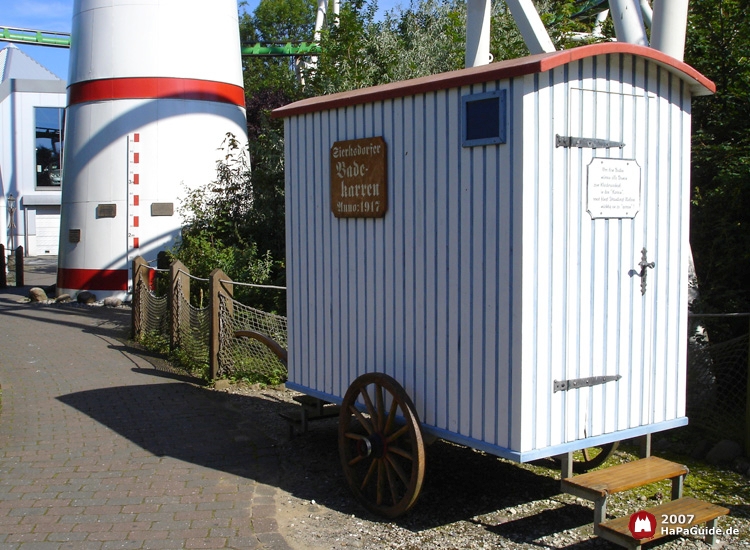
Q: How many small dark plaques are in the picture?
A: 3